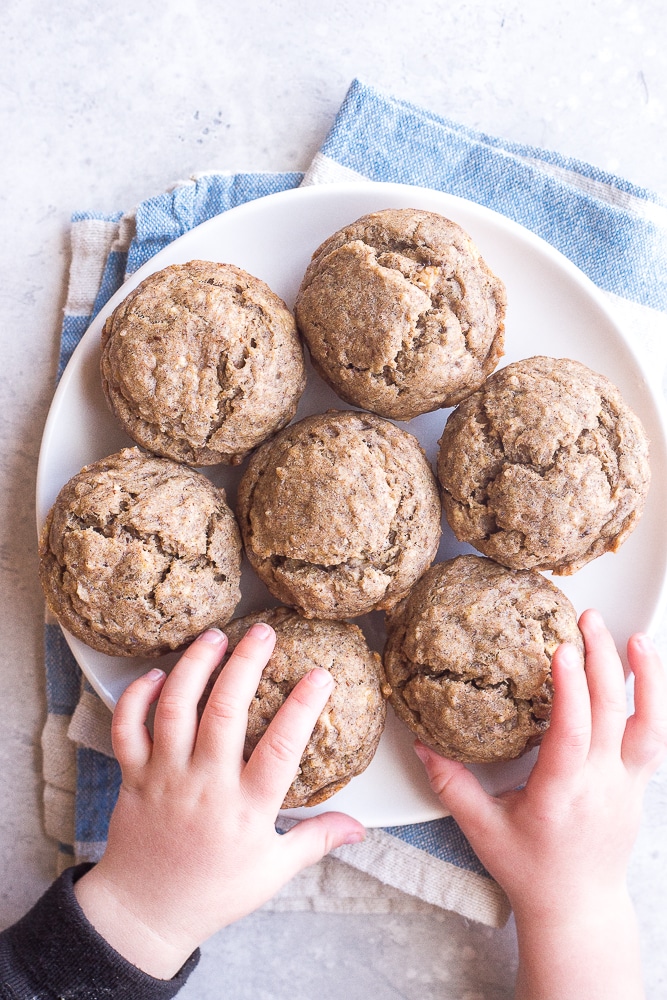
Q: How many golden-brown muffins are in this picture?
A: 7